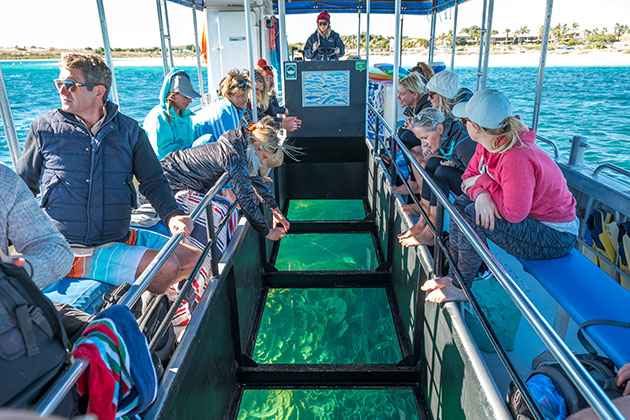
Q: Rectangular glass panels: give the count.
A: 4